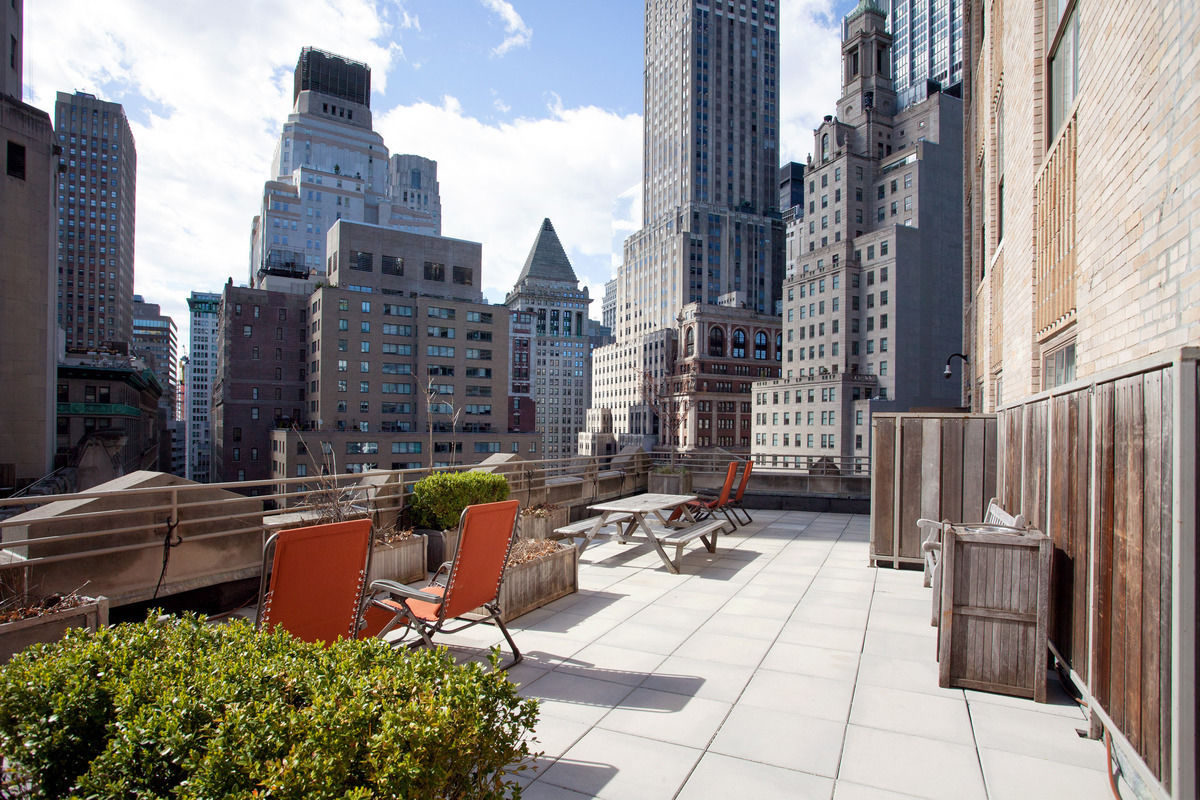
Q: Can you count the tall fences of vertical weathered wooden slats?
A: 2